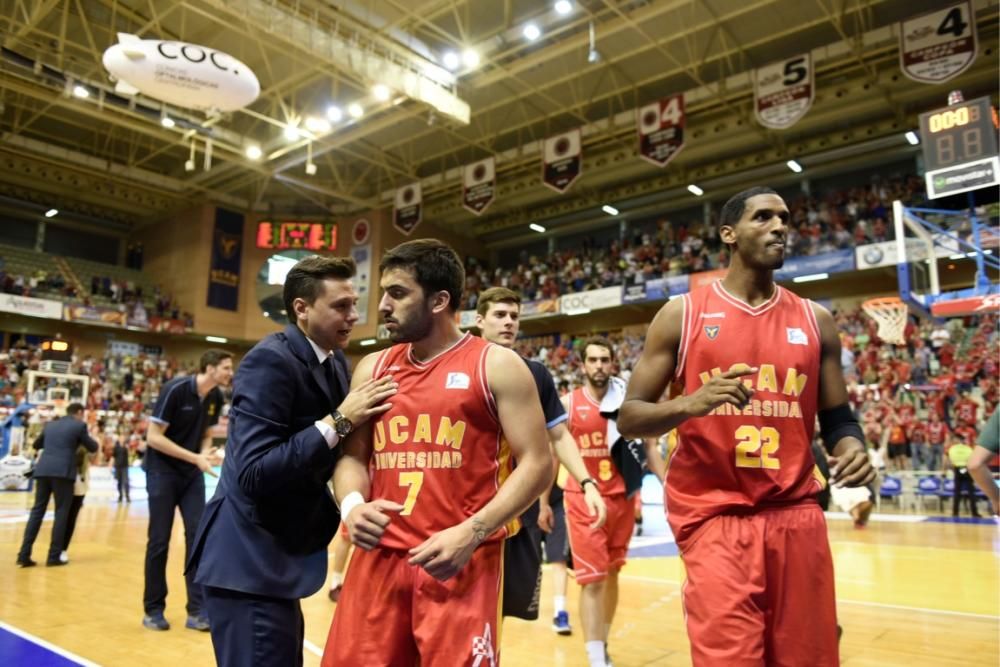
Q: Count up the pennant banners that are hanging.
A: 6